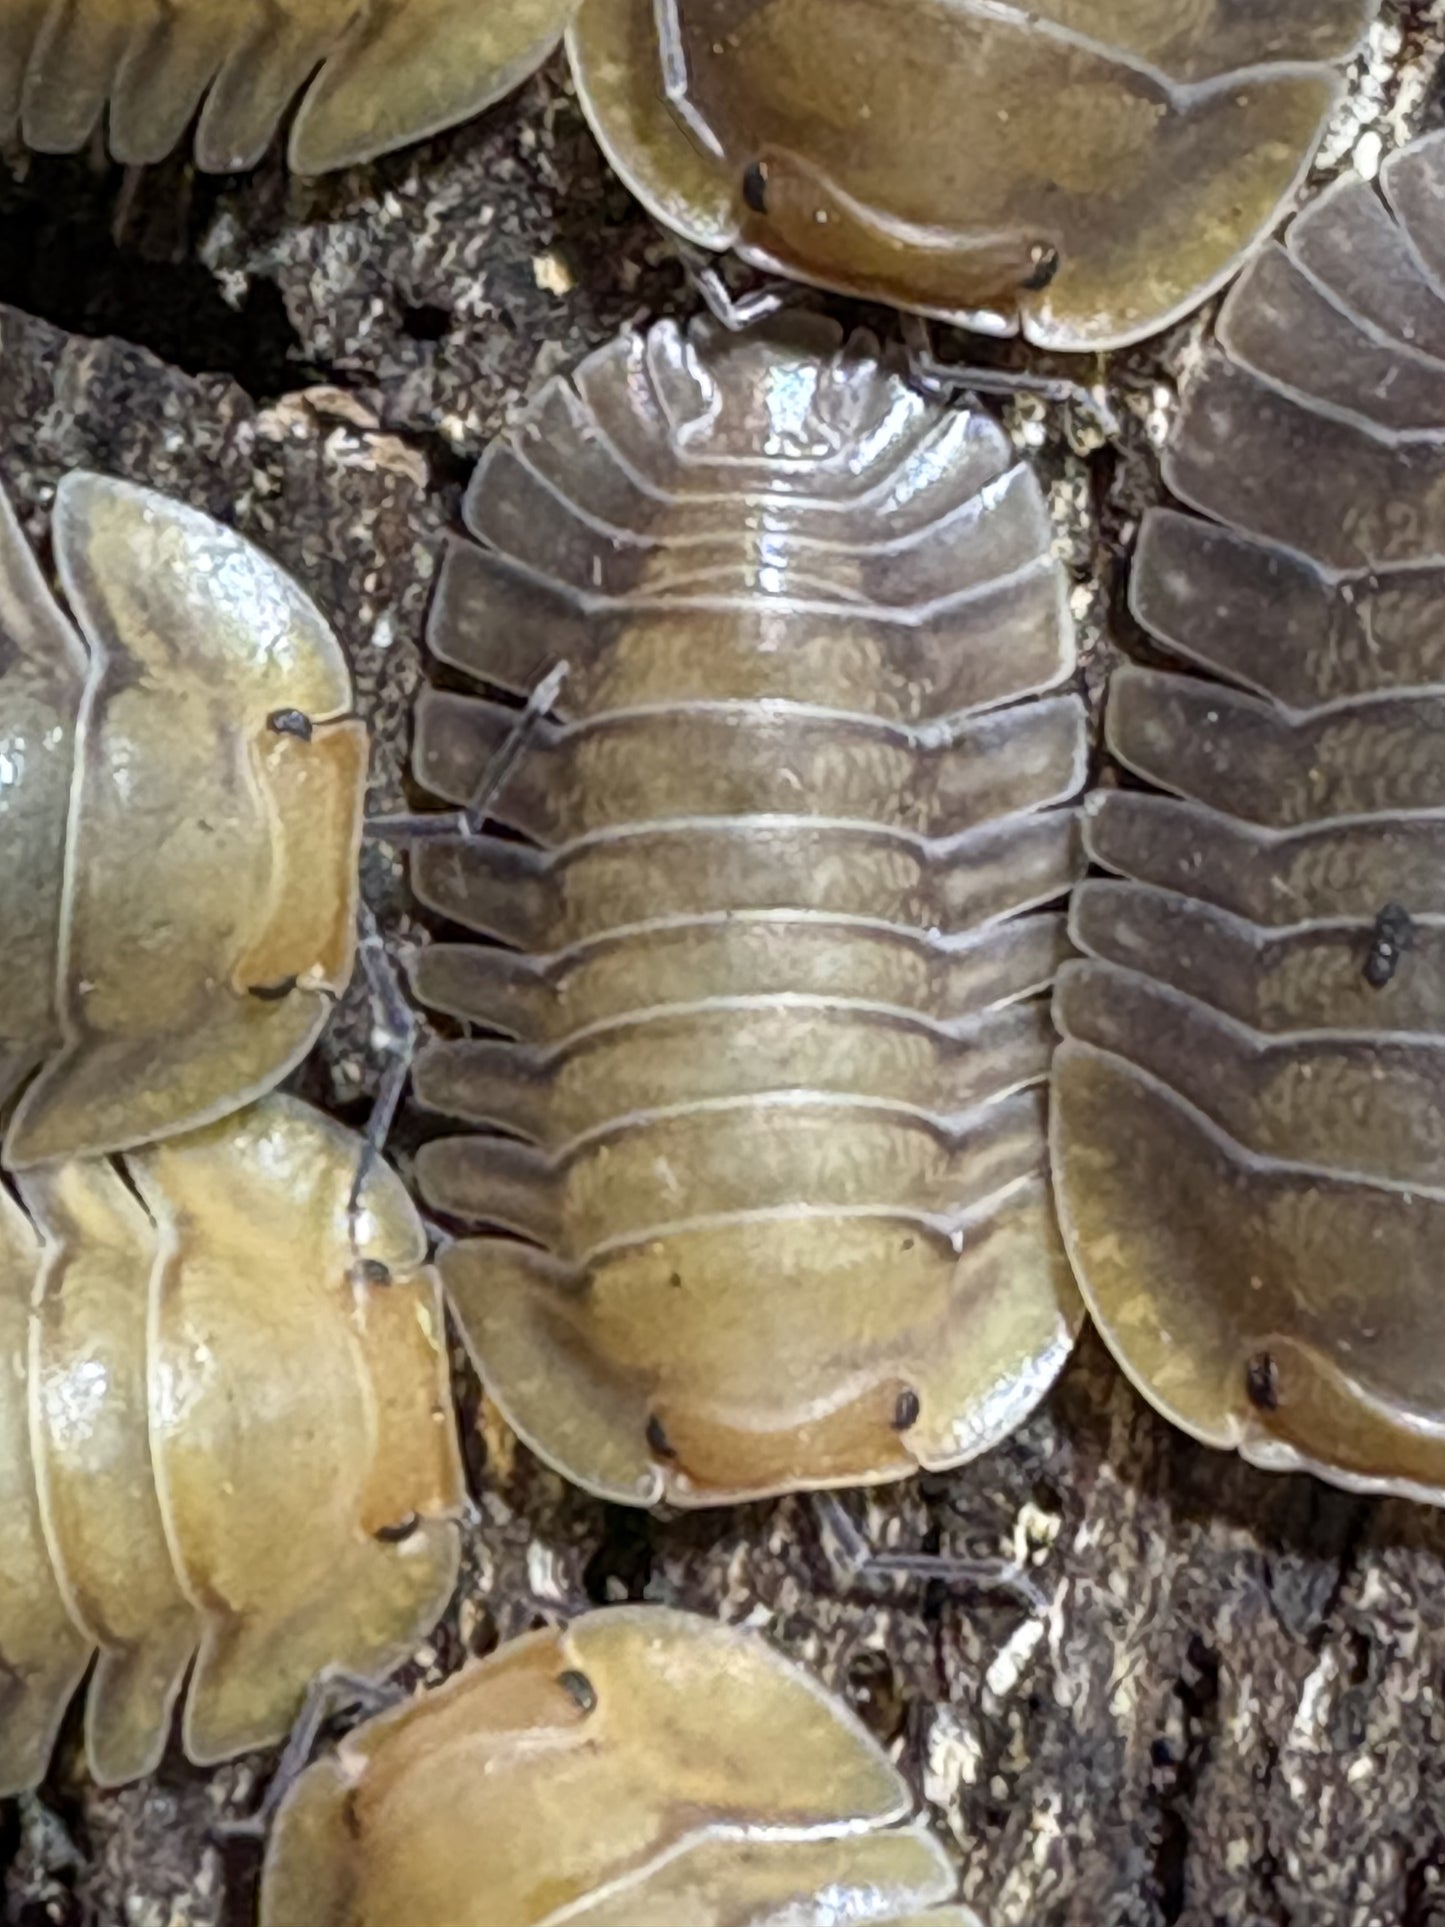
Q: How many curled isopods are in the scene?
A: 0